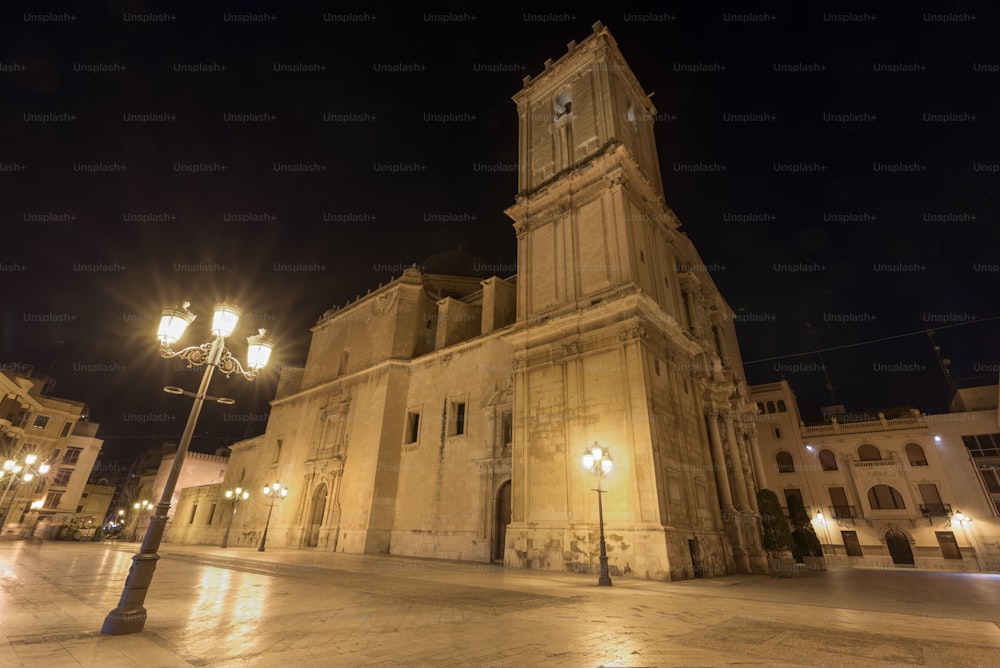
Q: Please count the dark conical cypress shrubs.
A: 2